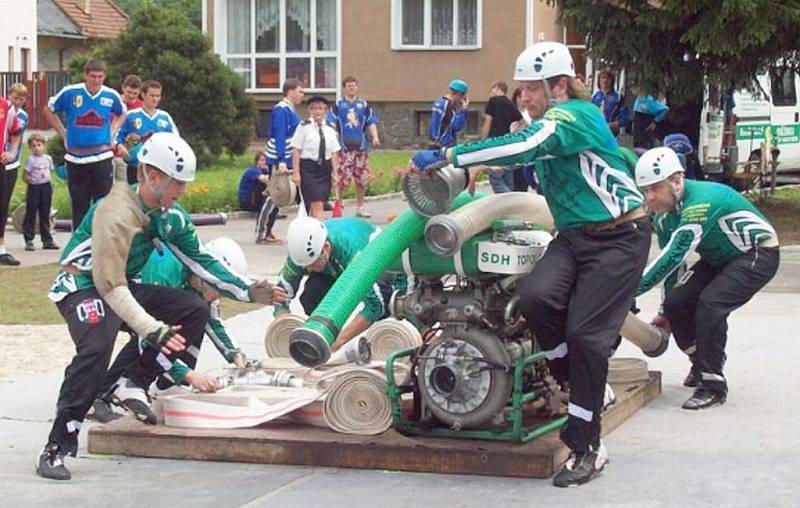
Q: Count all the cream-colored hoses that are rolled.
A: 3